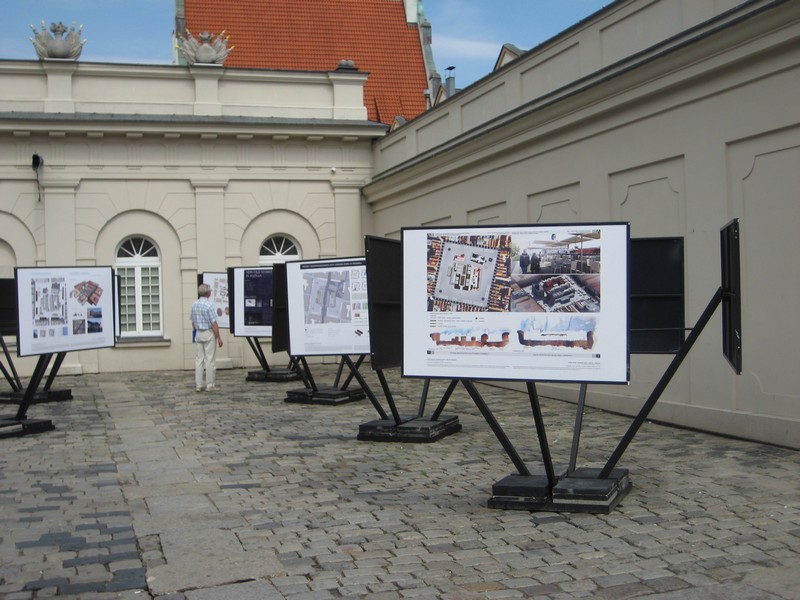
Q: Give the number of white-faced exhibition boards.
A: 5